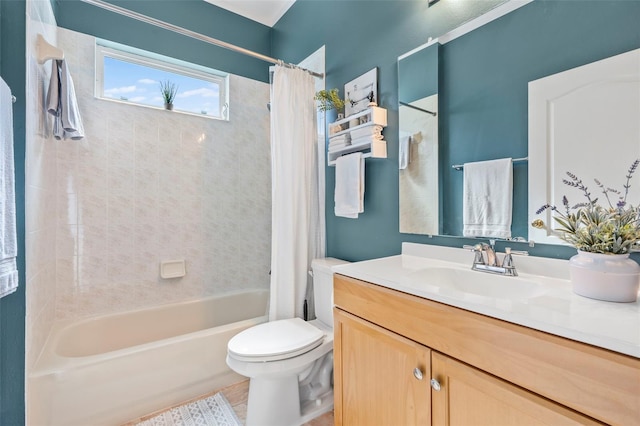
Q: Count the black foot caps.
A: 0